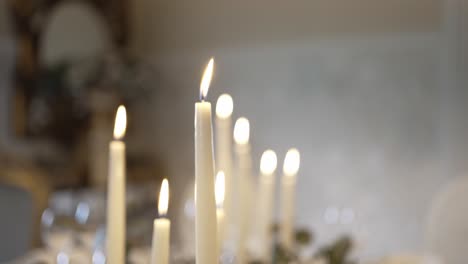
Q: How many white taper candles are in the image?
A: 8